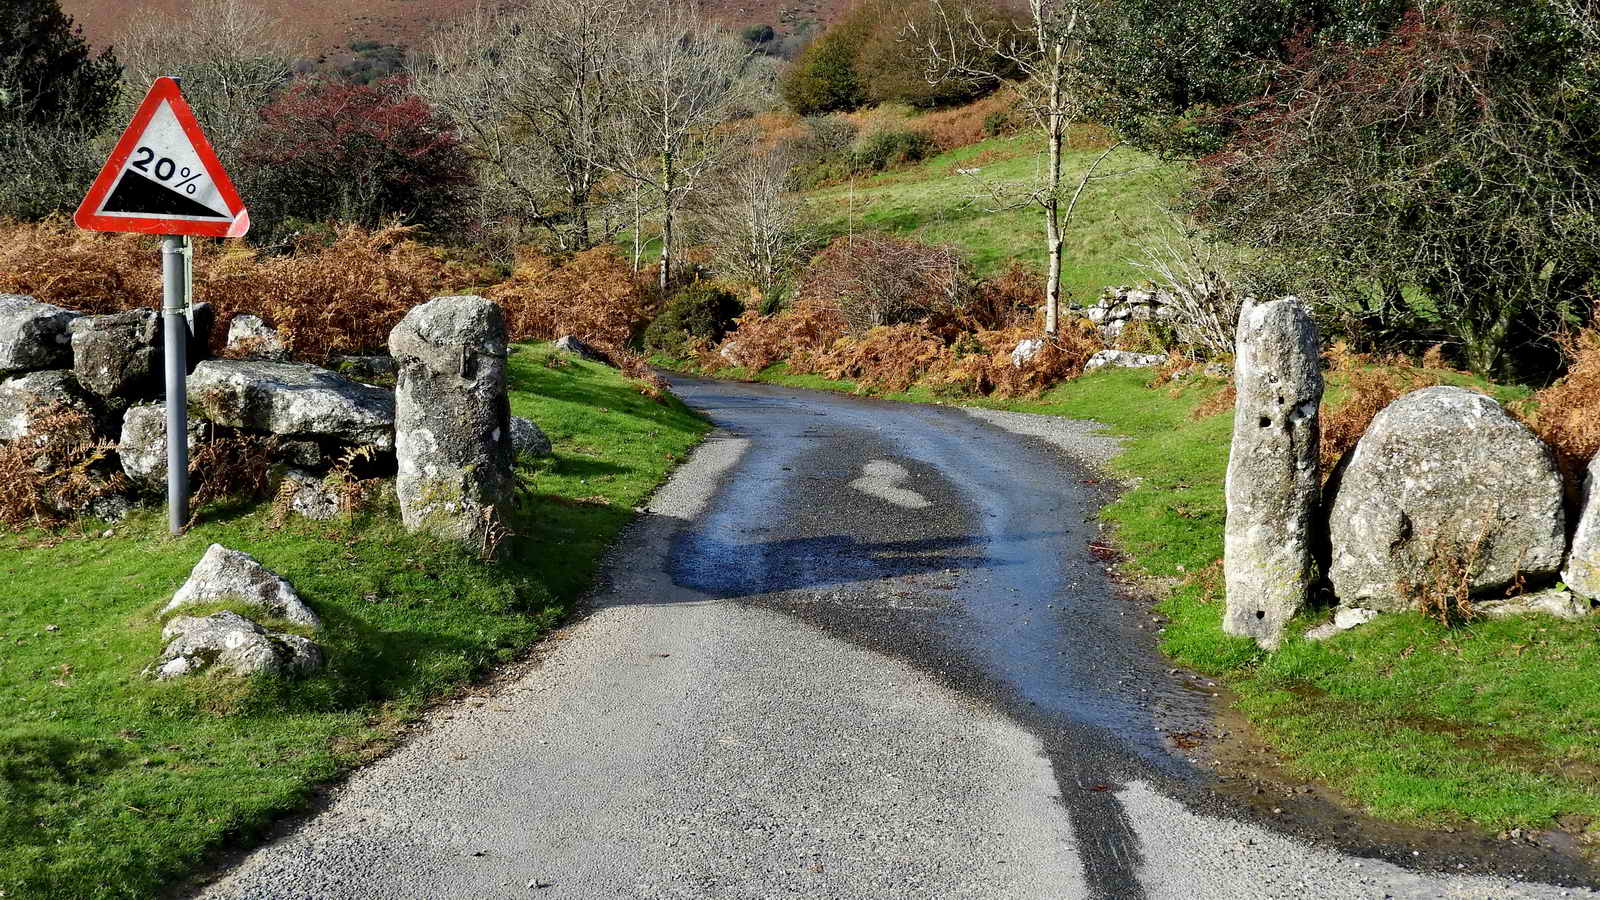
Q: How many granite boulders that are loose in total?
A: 2